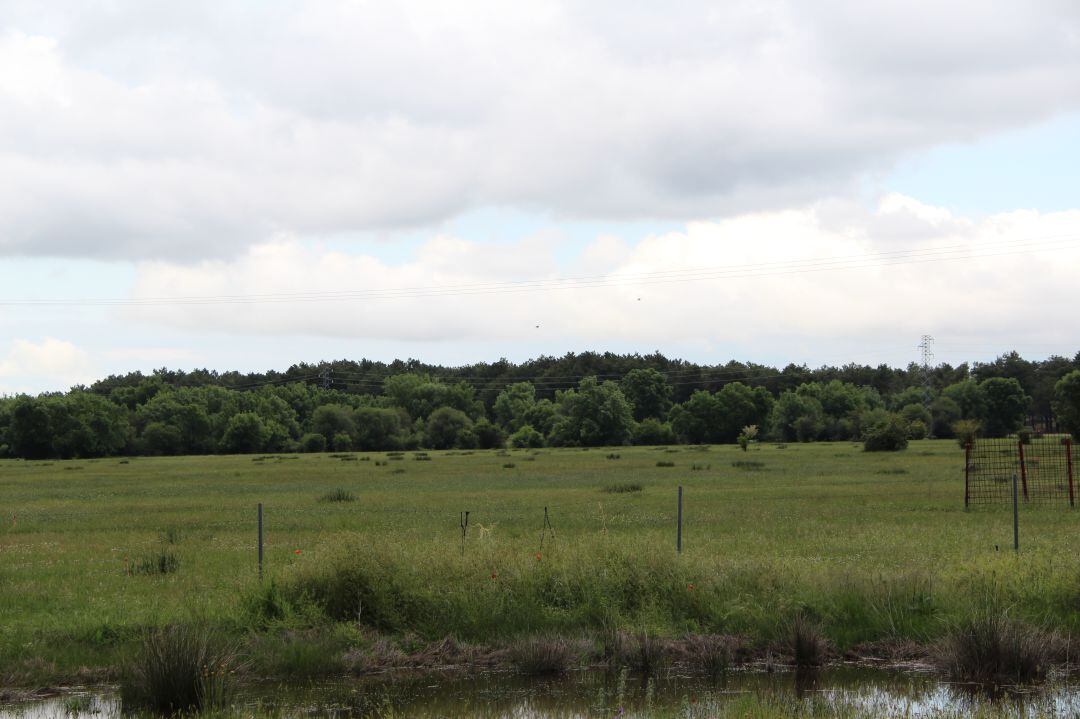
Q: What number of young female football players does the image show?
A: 0